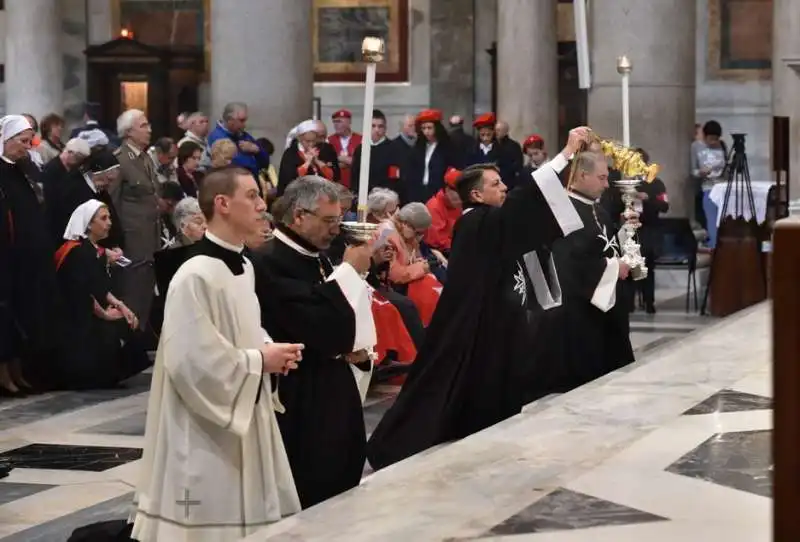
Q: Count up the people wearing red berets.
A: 5